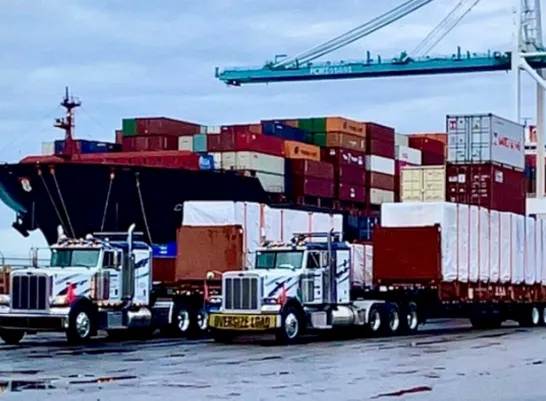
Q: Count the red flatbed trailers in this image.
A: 2